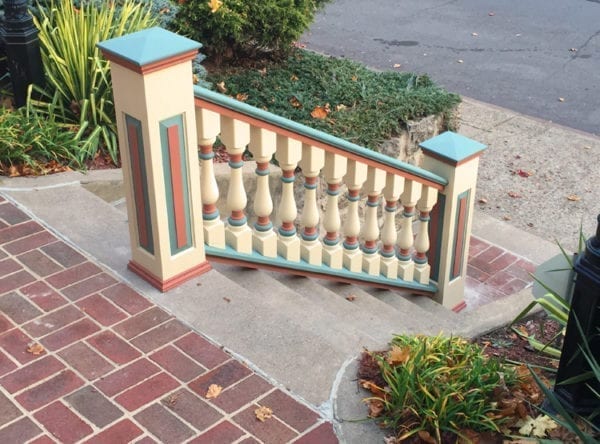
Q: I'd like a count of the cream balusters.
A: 11